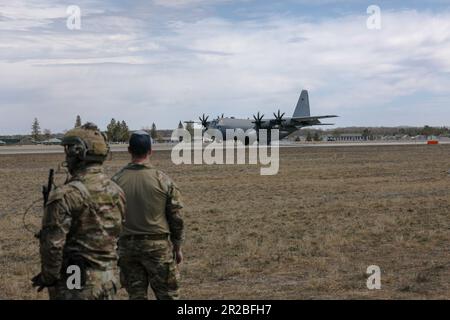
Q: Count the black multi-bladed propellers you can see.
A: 3